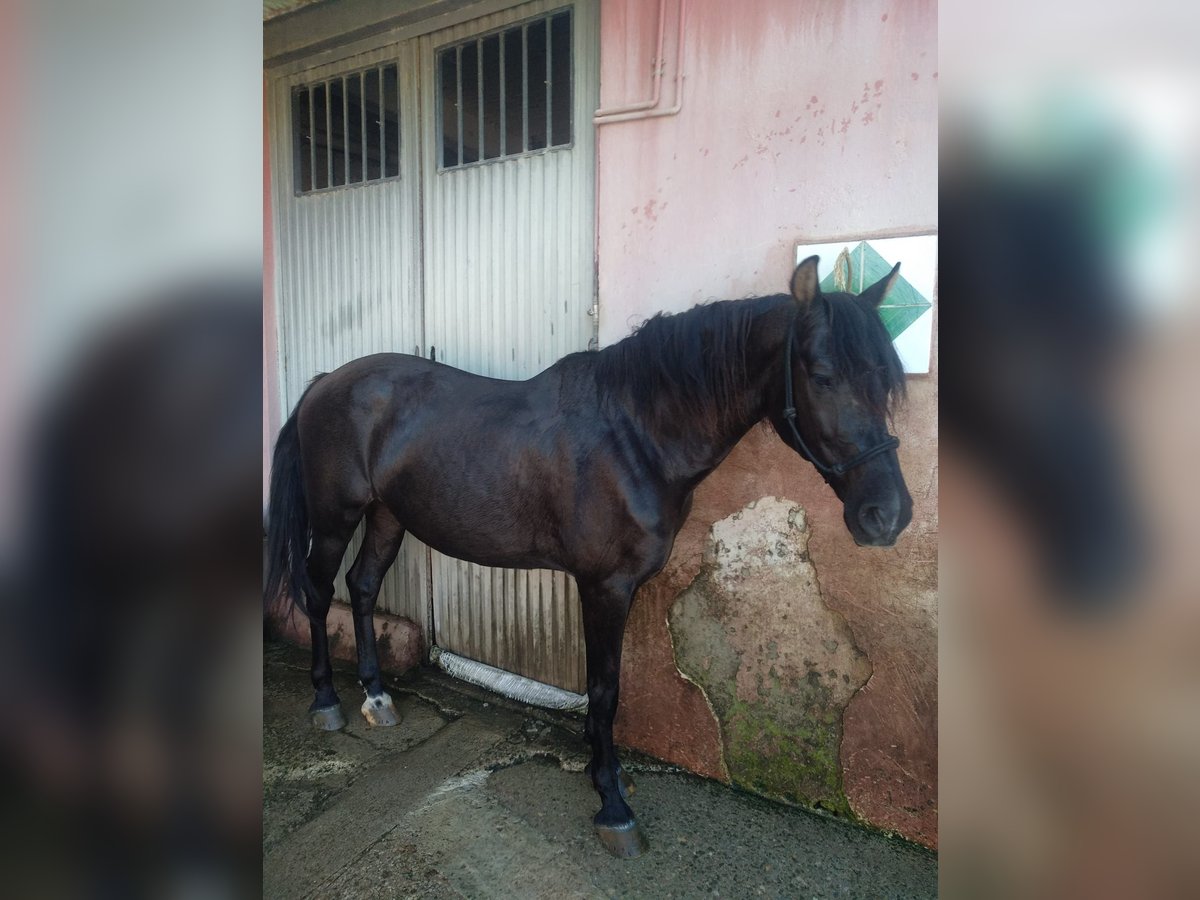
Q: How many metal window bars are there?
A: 10